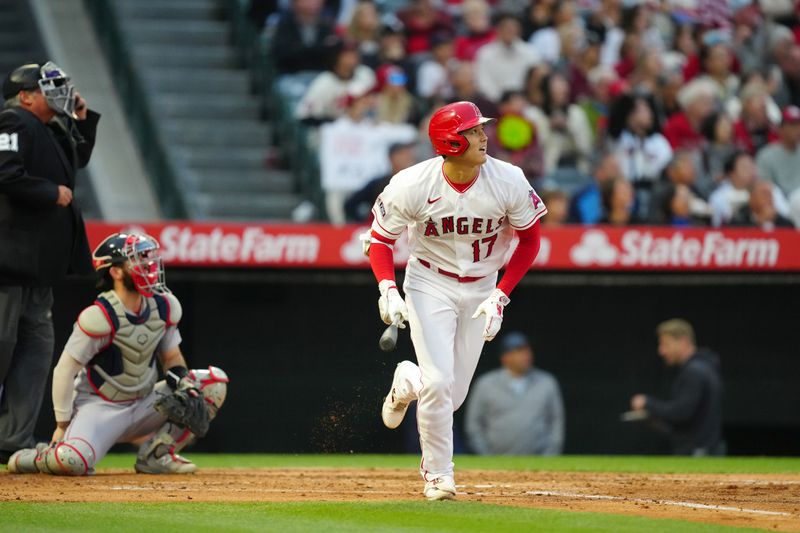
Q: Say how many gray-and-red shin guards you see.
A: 2